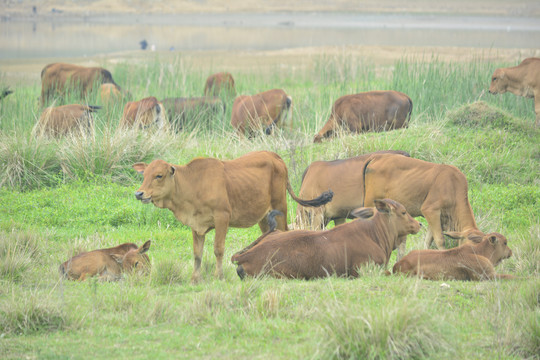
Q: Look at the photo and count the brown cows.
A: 15